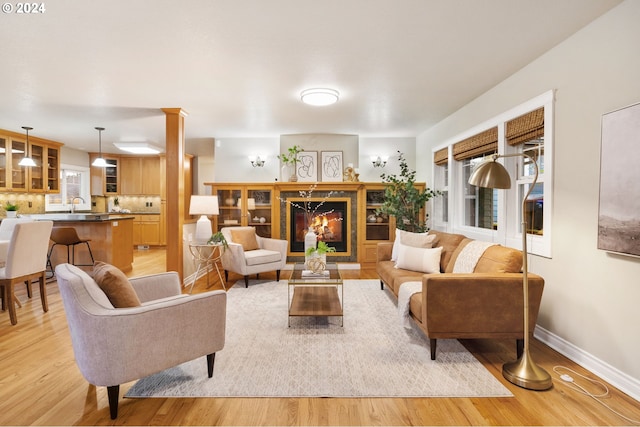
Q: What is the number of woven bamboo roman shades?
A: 3